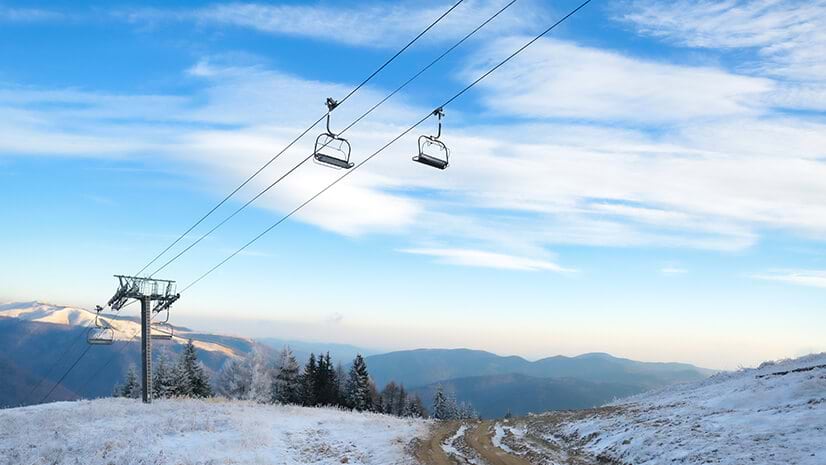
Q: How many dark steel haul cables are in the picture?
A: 3